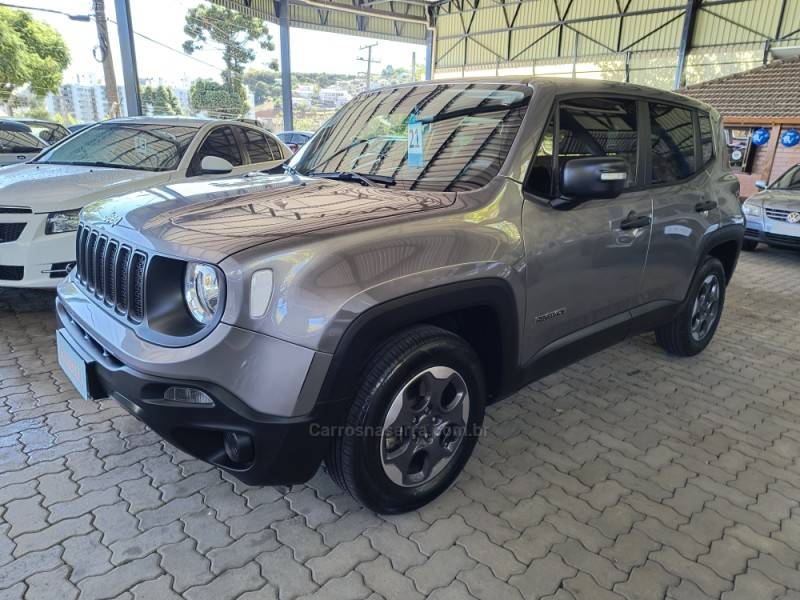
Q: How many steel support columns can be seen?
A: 4